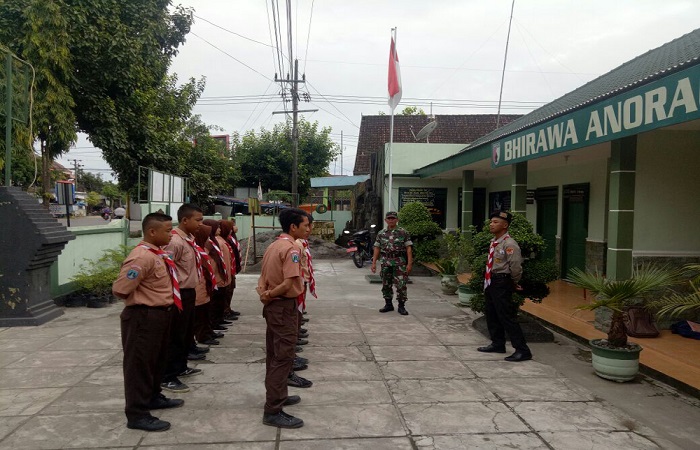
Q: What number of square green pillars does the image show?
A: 3